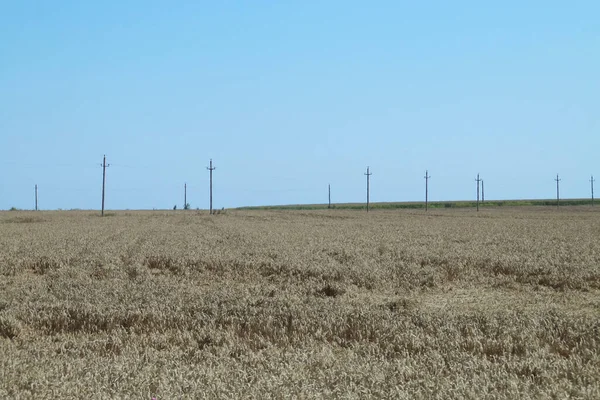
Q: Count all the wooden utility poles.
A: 11